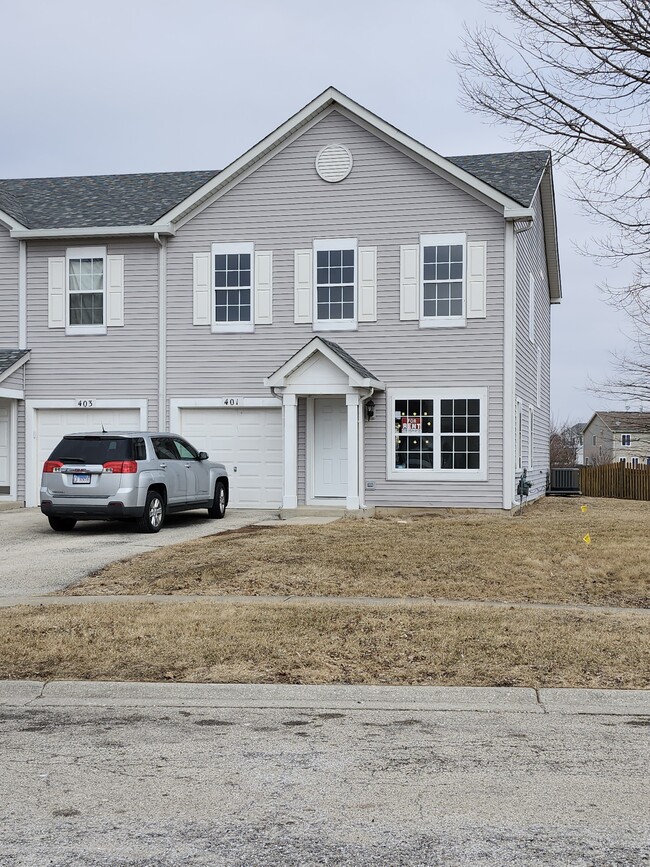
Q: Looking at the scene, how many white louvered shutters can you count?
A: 8